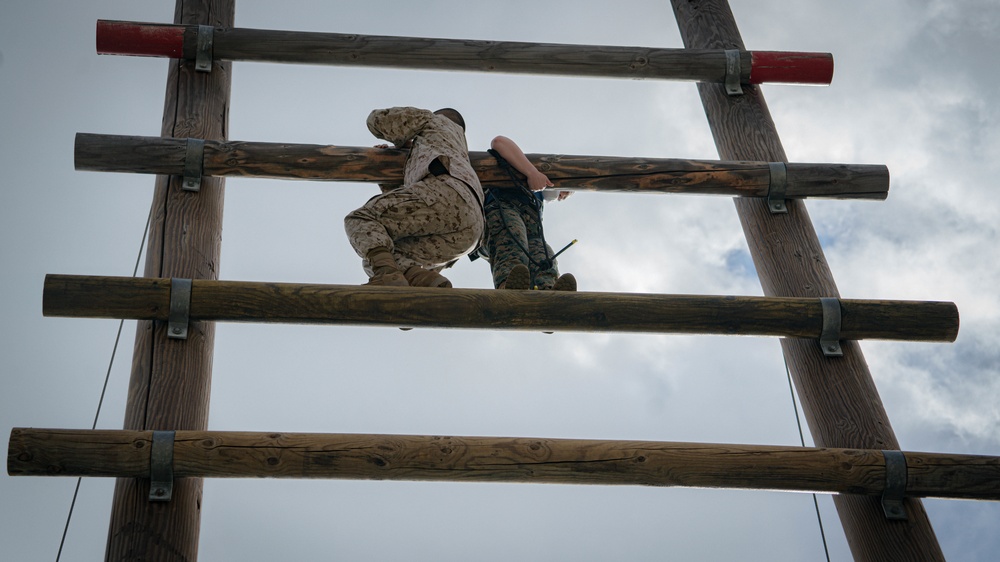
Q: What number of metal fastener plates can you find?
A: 8